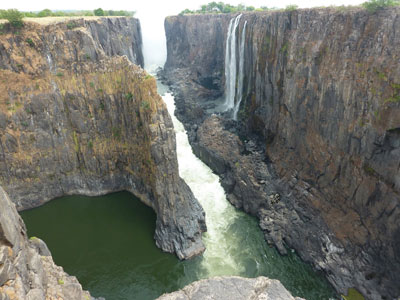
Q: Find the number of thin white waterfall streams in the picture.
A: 3